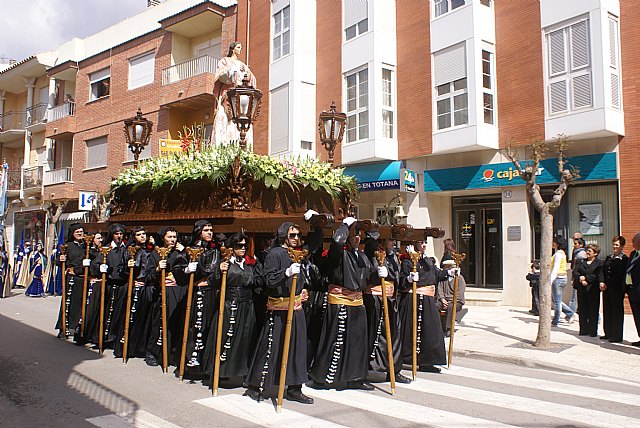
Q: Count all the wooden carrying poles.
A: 11